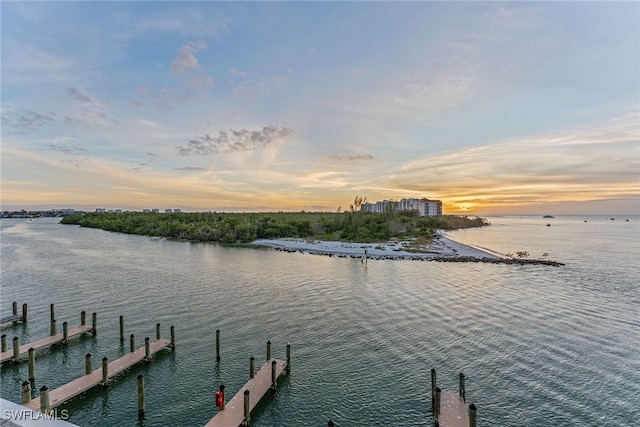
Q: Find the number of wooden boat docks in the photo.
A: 5